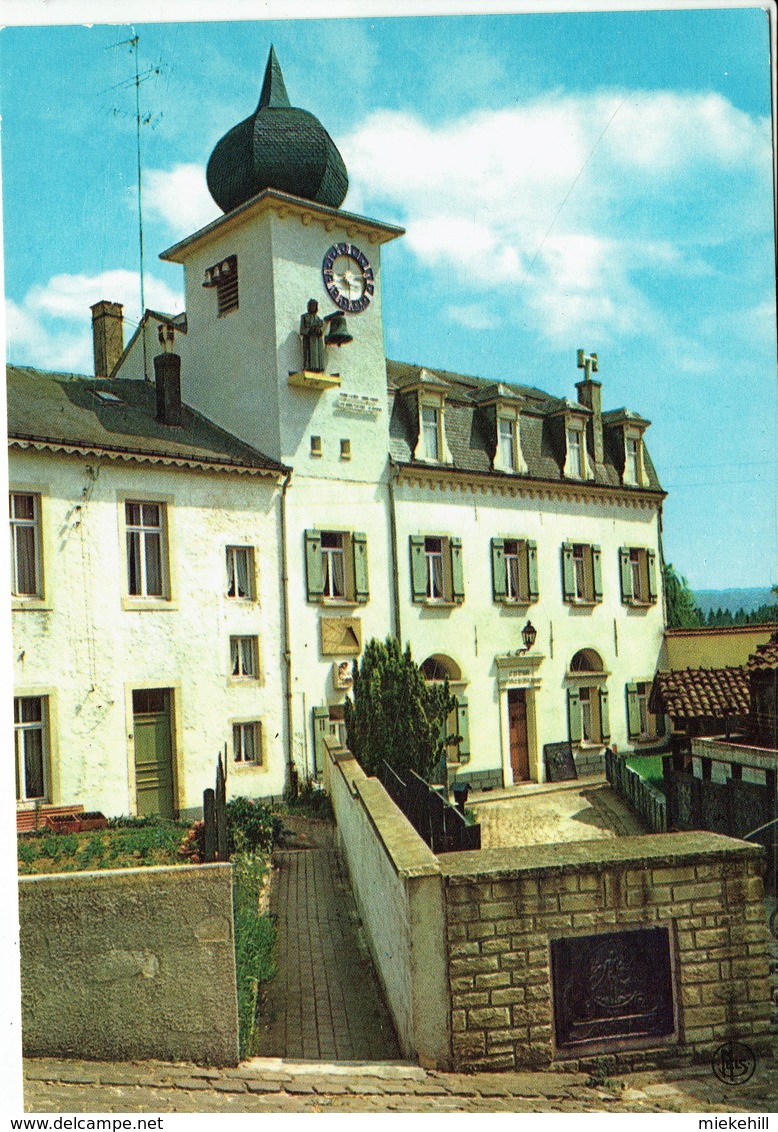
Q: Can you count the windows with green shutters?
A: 9